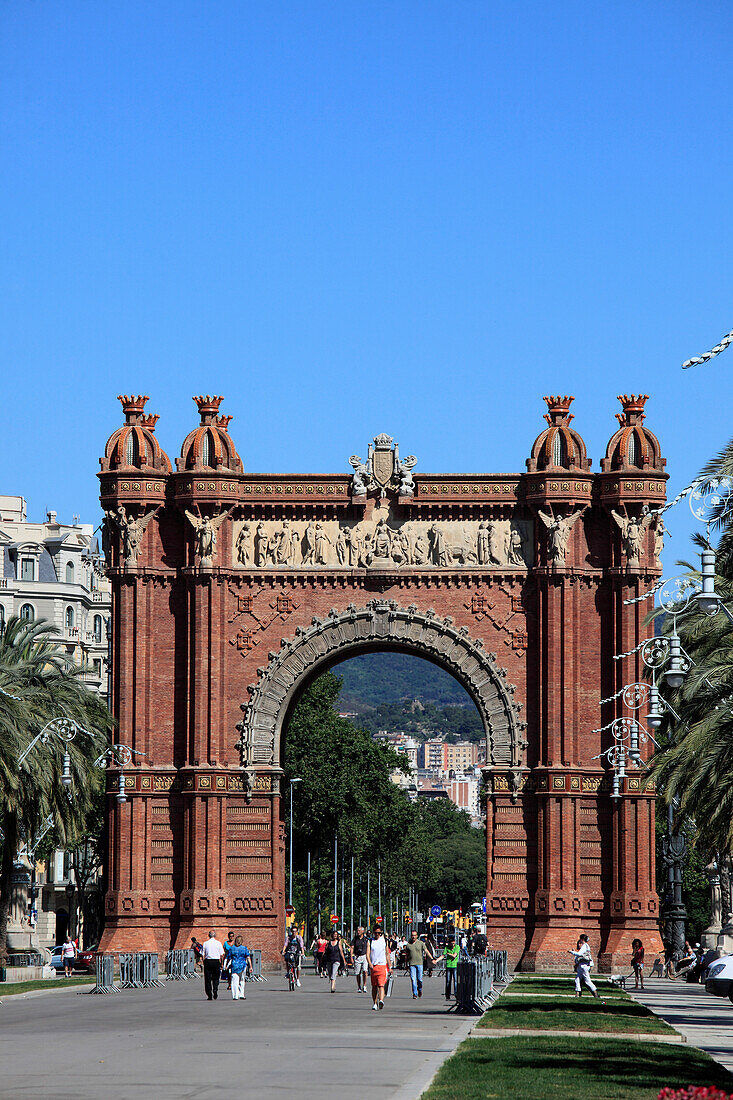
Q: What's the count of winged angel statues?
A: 4